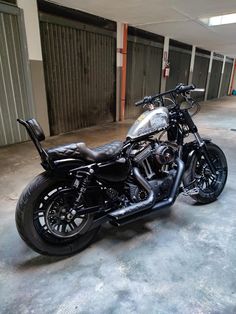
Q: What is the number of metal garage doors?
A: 7